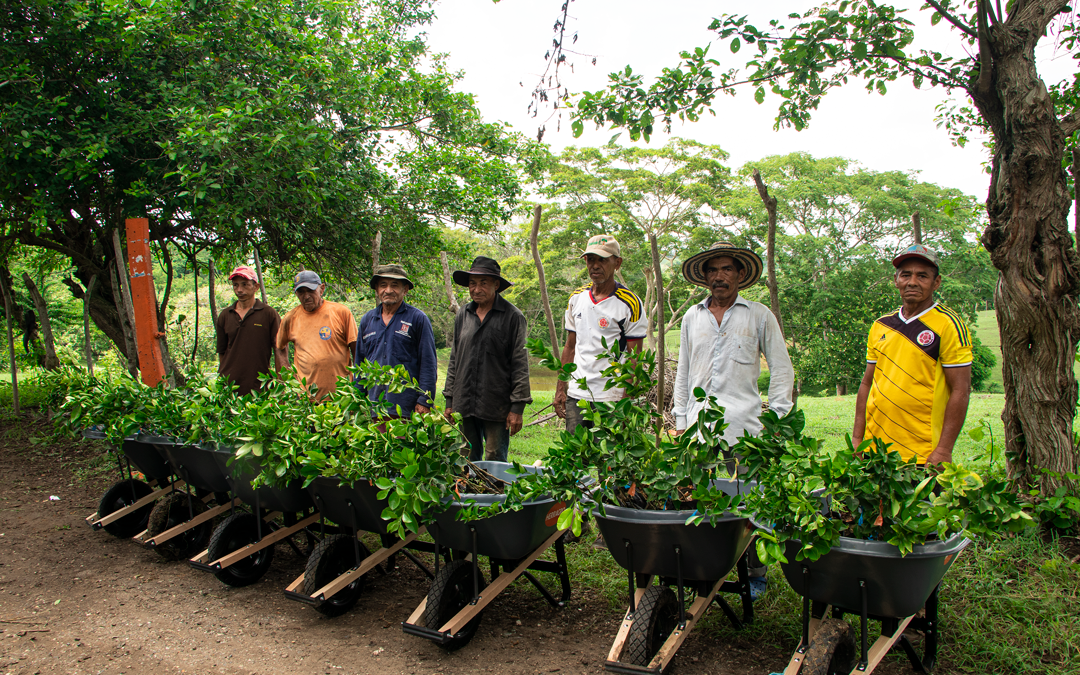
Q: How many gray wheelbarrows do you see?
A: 7